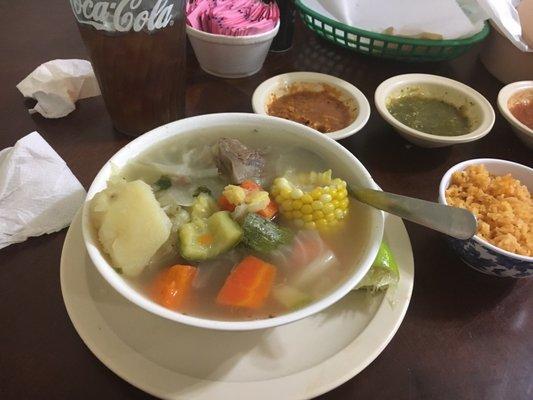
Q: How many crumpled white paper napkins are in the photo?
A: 2